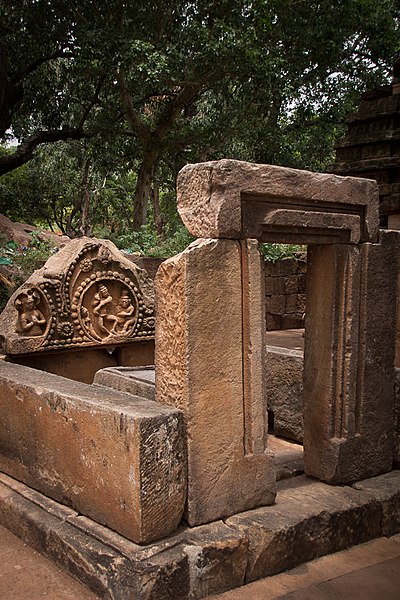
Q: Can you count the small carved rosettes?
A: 3